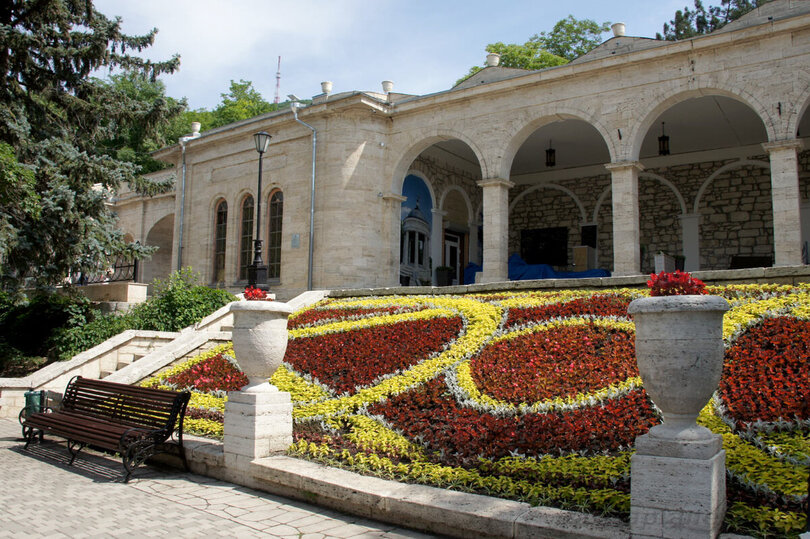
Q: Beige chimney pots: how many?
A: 5